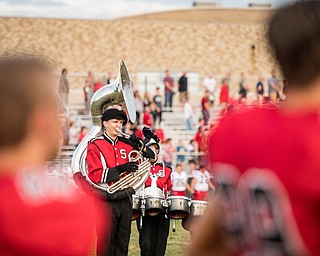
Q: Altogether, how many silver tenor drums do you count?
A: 4